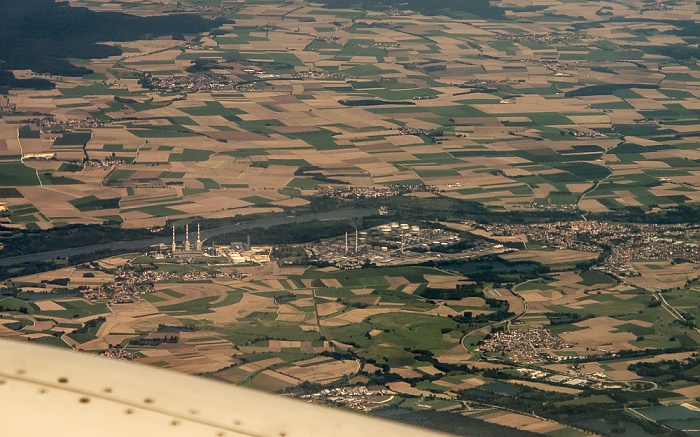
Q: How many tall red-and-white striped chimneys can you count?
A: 3